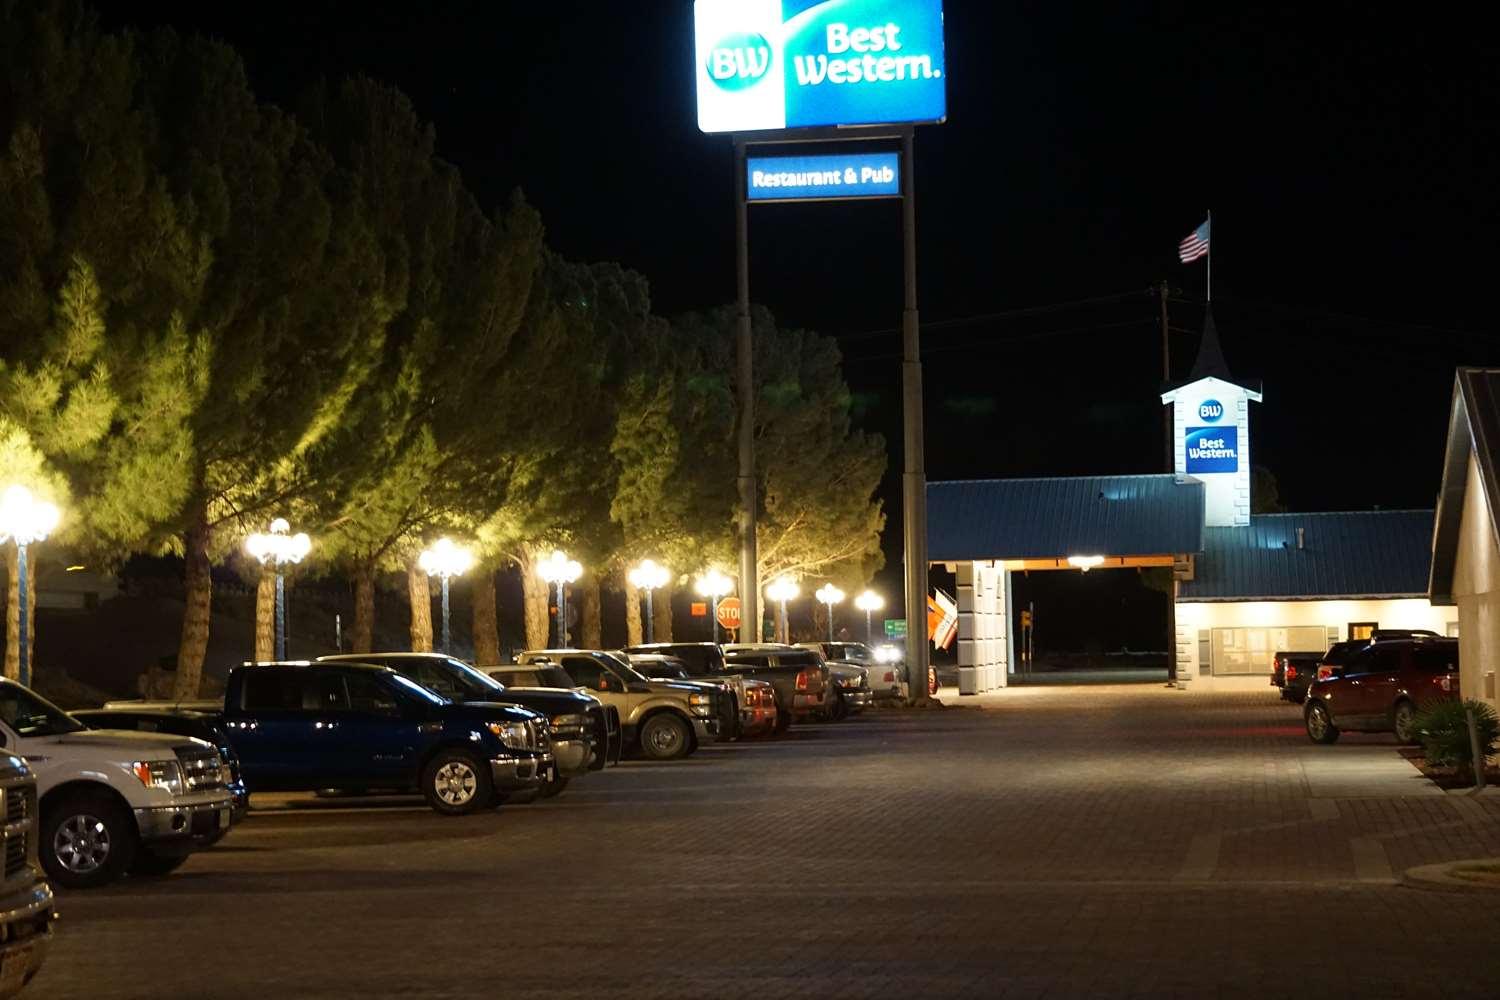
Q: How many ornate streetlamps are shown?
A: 9